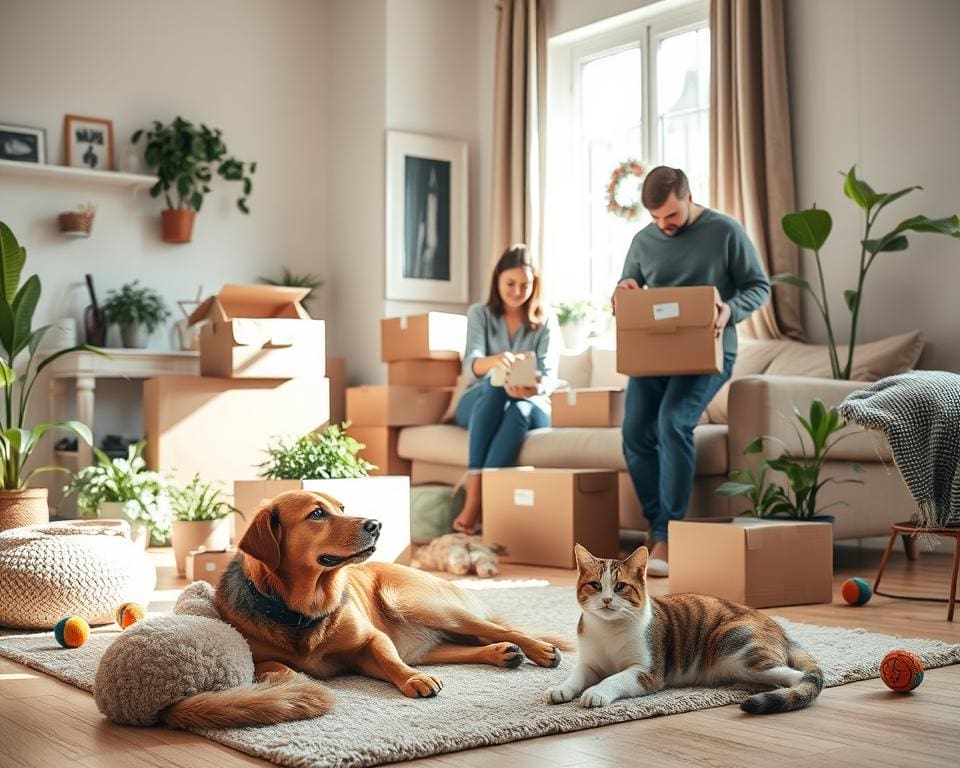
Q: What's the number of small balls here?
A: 4